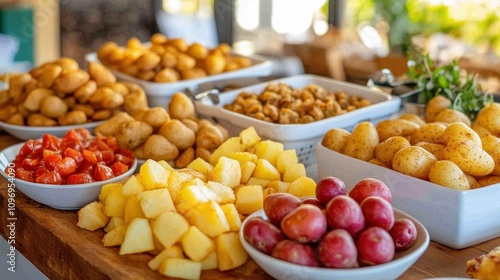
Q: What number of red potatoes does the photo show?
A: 12